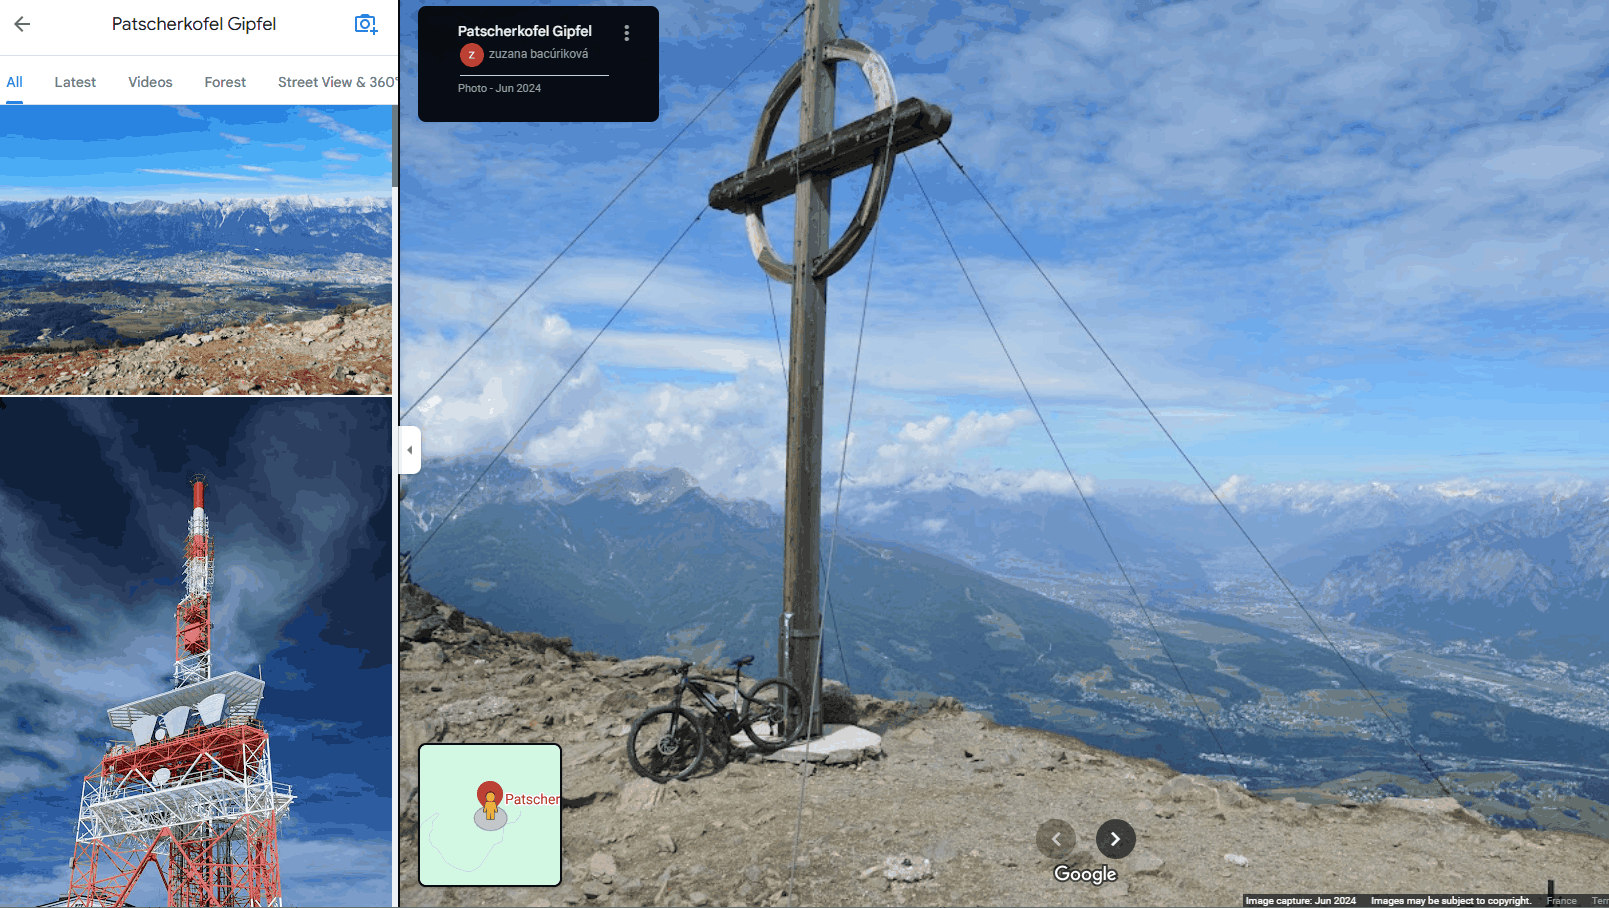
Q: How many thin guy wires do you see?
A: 6